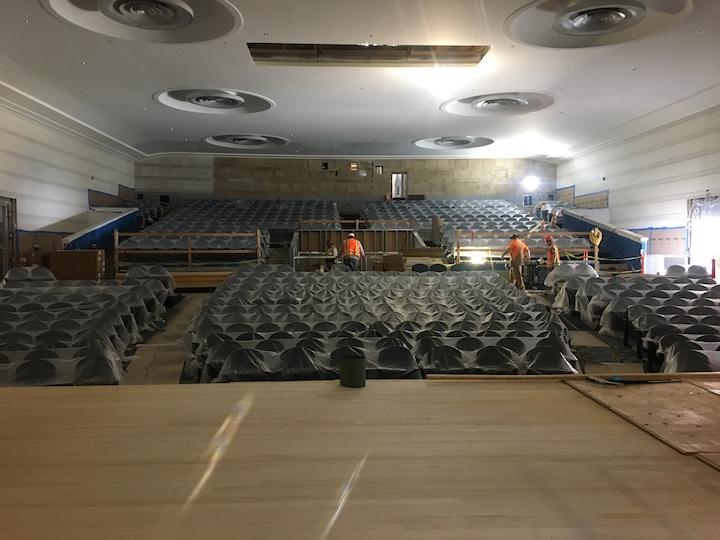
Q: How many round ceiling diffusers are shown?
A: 6